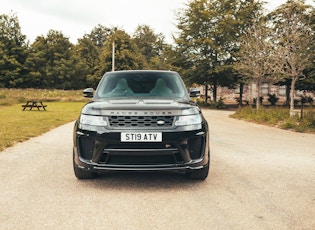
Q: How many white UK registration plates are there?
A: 1